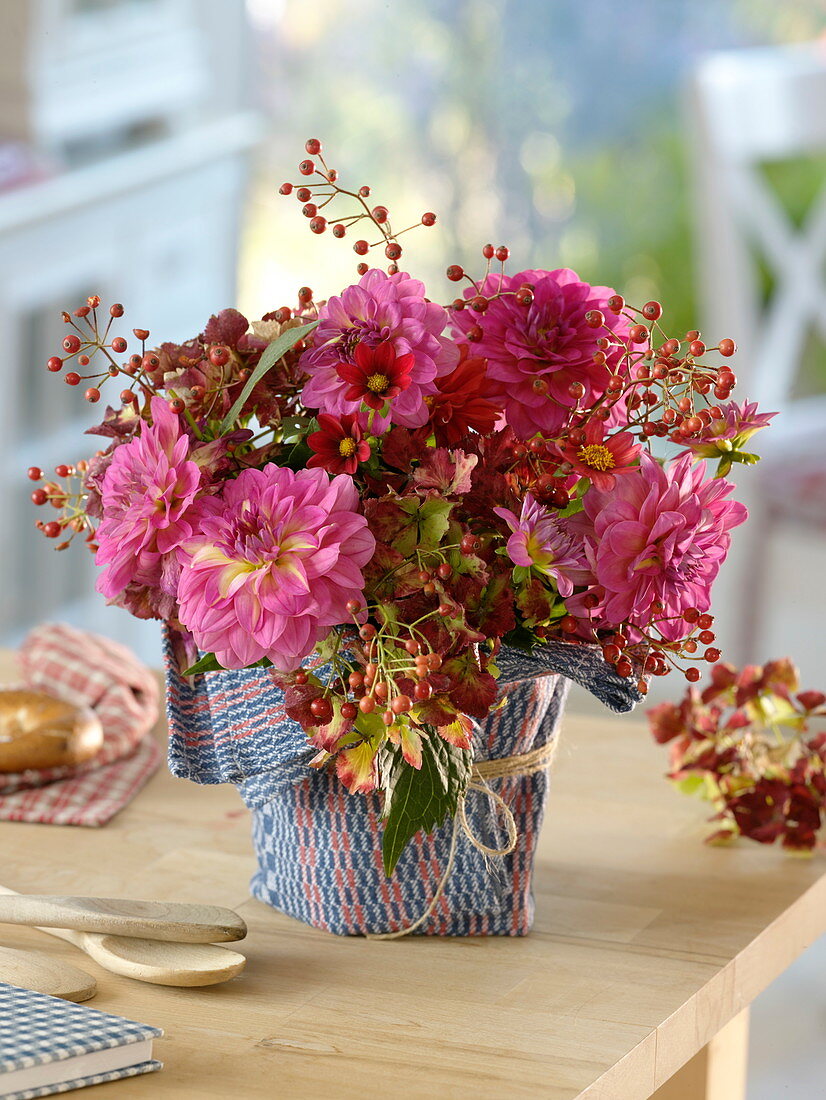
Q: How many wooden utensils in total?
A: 3